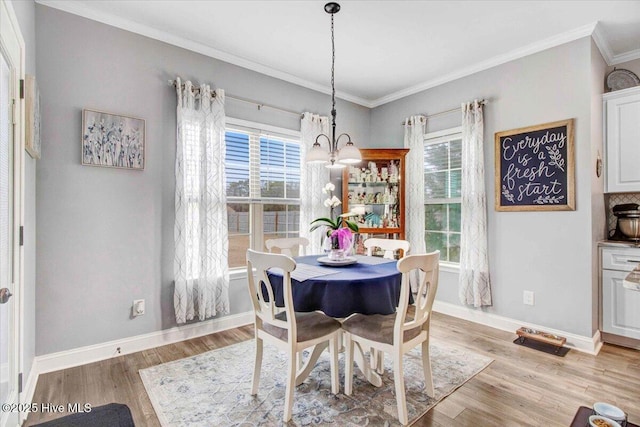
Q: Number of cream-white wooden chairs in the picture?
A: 4